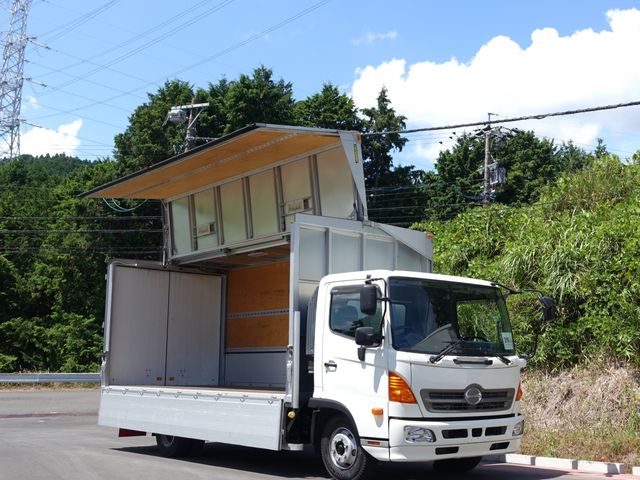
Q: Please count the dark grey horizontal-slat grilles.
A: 1